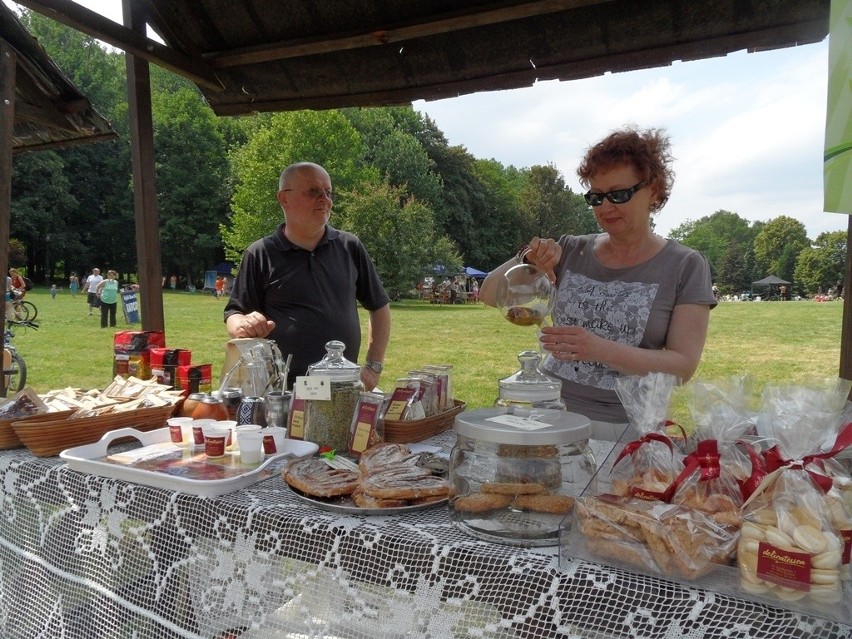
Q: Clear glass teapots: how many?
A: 1